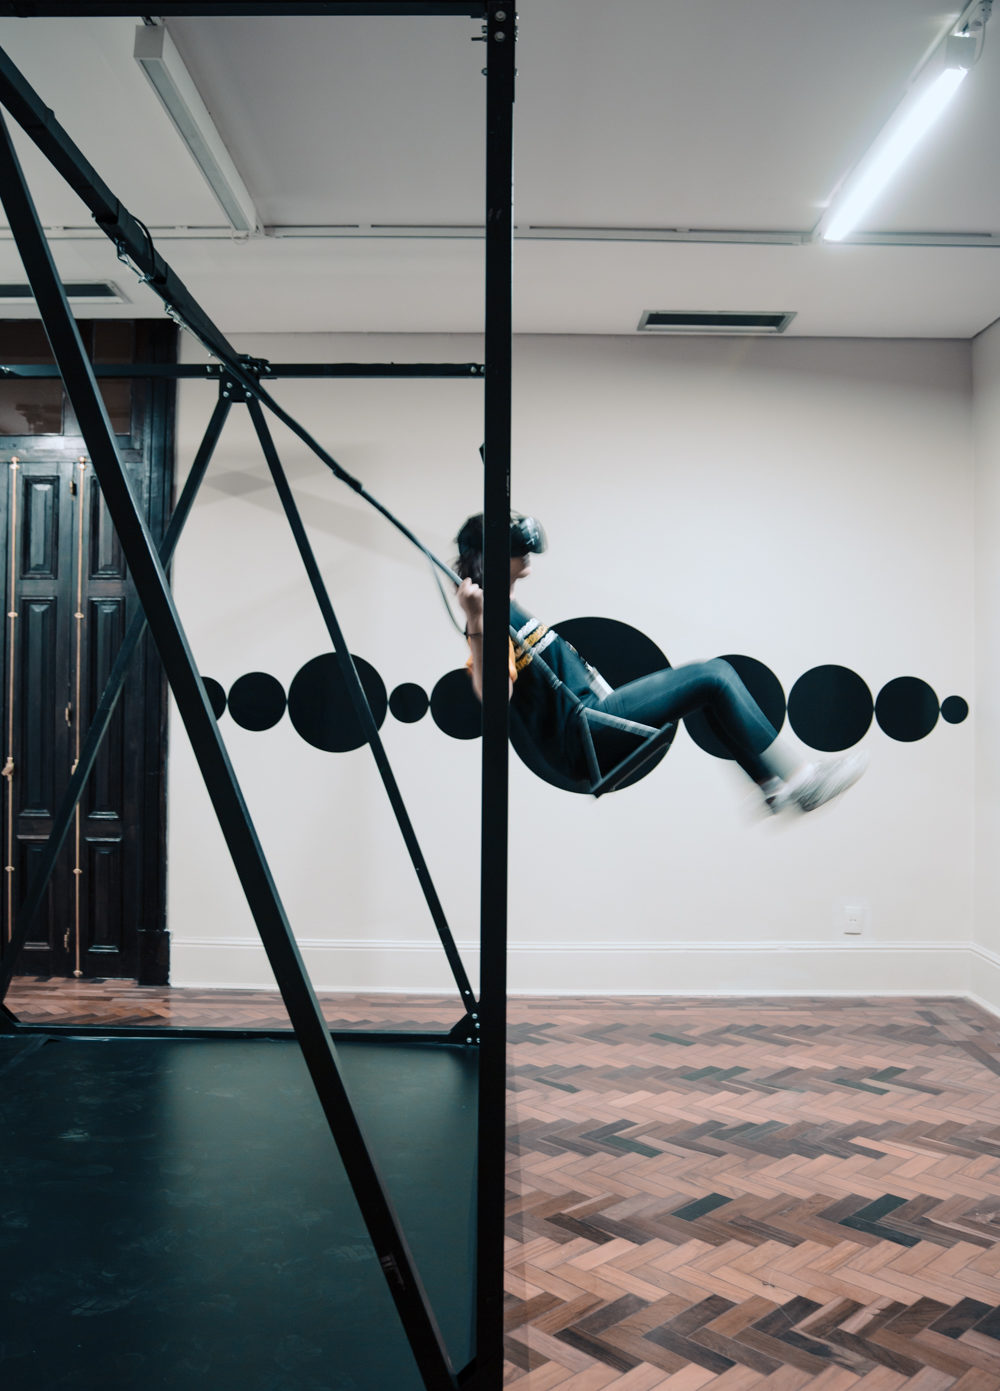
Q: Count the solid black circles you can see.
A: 10